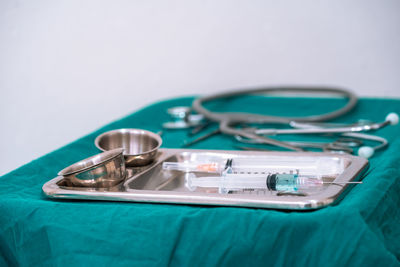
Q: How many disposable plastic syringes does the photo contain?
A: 2